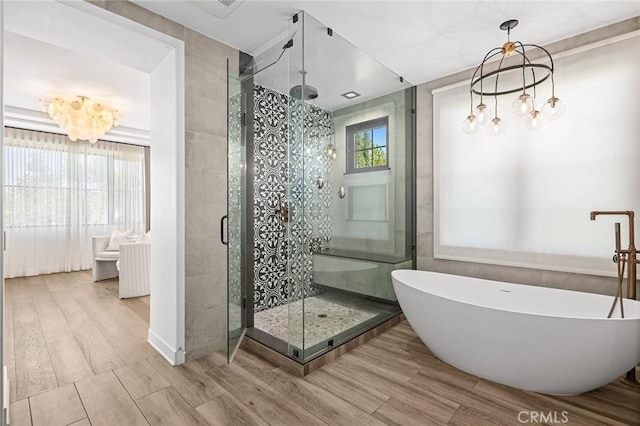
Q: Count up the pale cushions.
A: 2